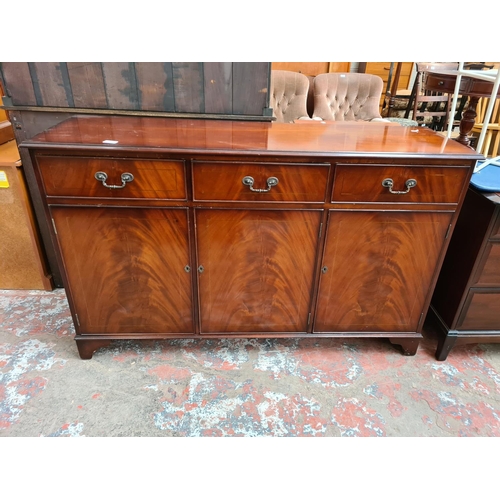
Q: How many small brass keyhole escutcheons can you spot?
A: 3